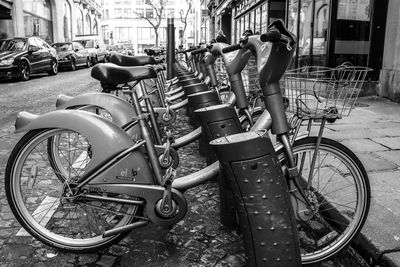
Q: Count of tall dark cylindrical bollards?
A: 1